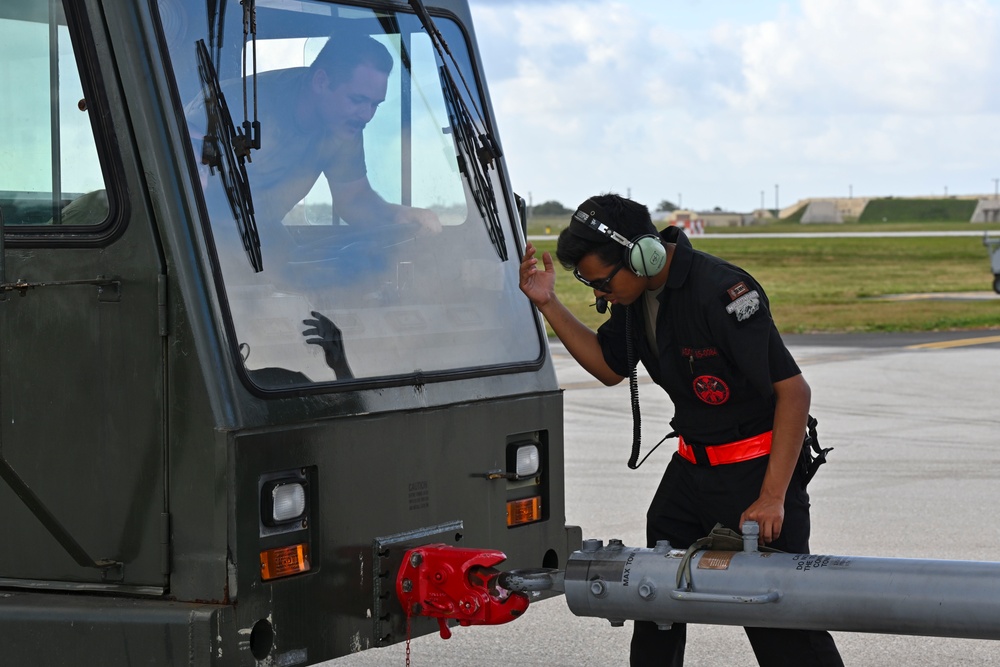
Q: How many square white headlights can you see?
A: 2